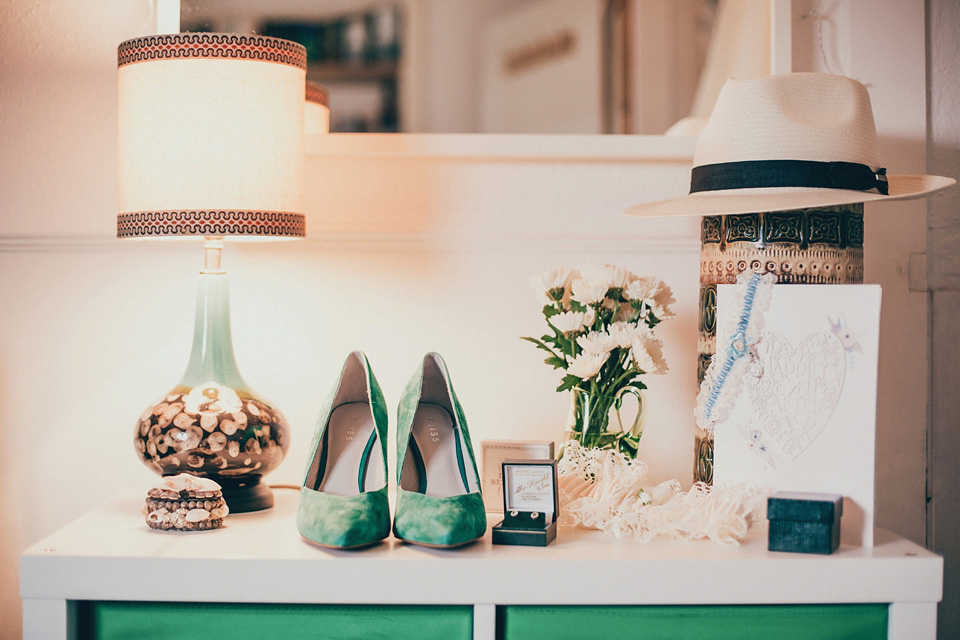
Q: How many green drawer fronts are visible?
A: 2